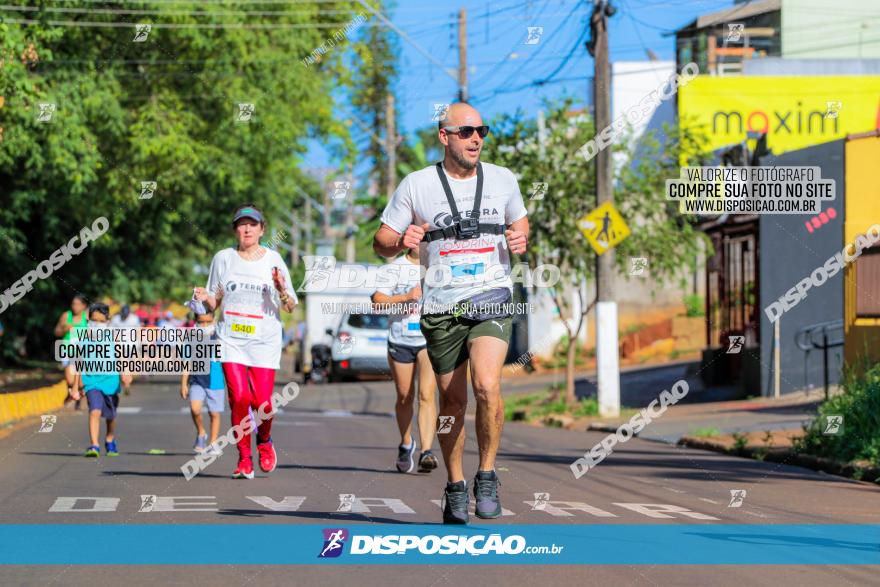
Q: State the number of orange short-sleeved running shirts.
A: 0